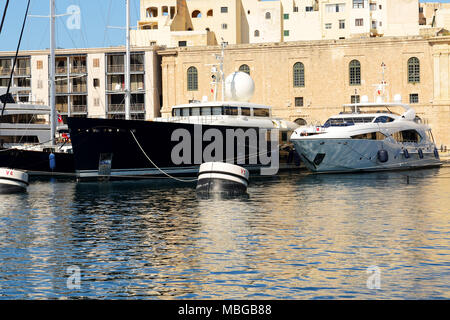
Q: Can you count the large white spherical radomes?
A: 1